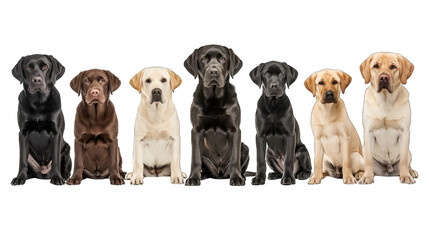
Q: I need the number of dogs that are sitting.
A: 7